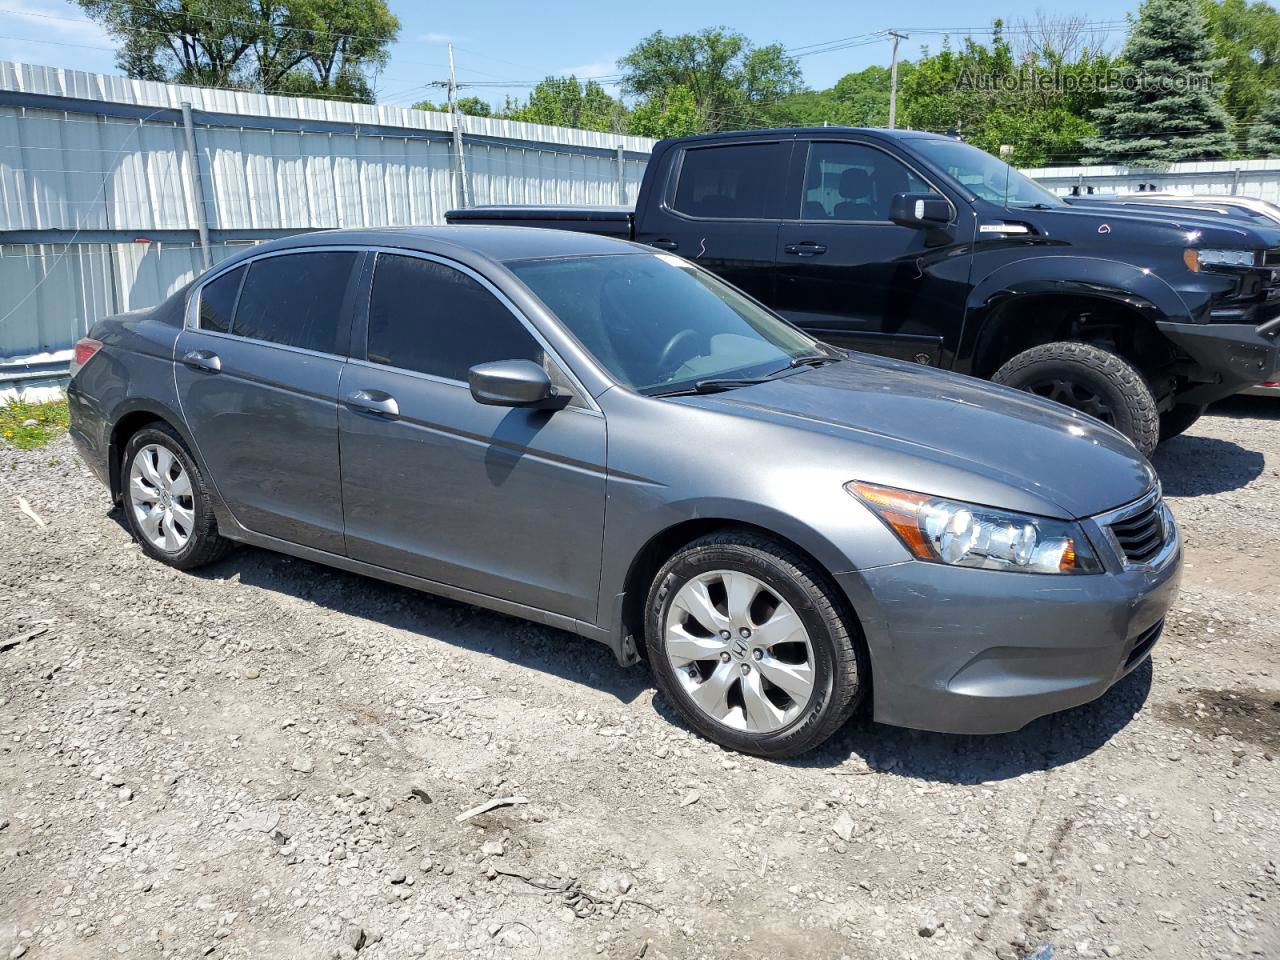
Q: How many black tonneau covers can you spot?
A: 1